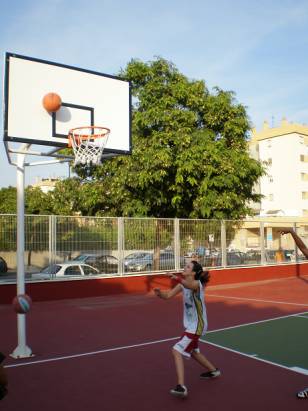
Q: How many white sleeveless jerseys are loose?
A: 1